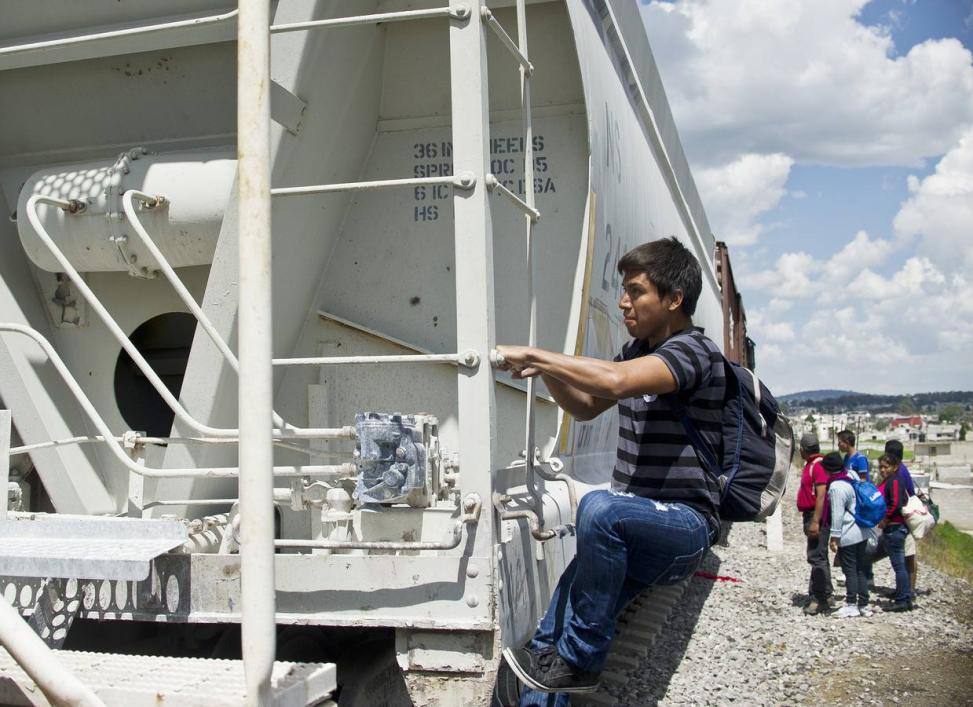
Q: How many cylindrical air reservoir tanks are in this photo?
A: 1